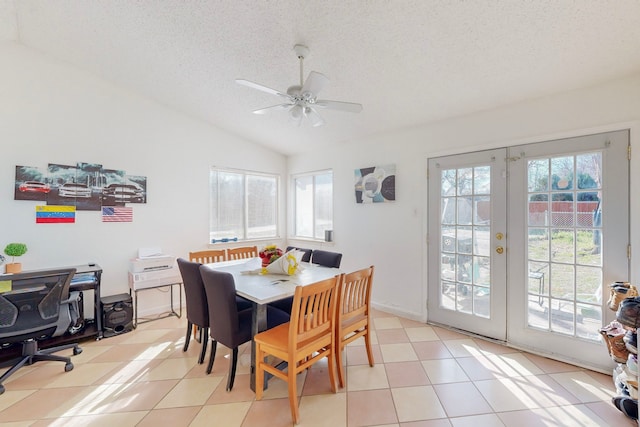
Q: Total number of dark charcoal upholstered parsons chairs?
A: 4